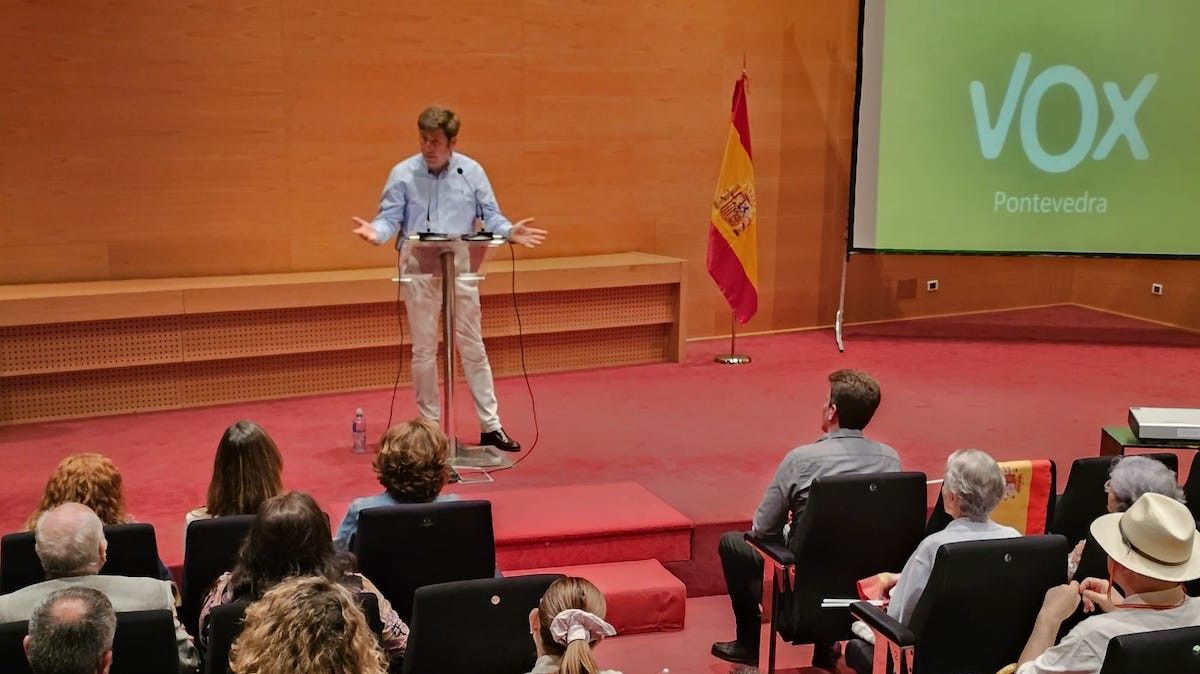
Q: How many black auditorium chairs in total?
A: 13